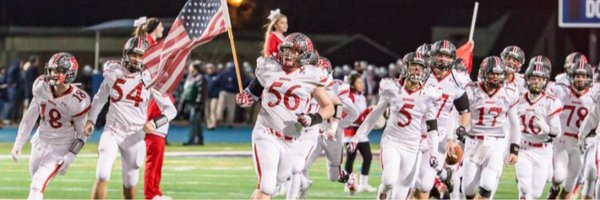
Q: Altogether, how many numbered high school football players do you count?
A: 8